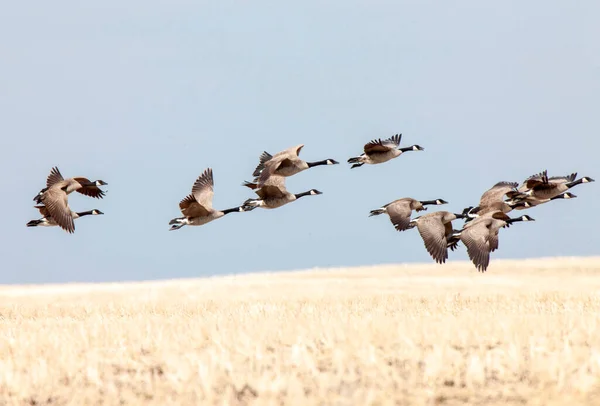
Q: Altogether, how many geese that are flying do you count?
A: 12